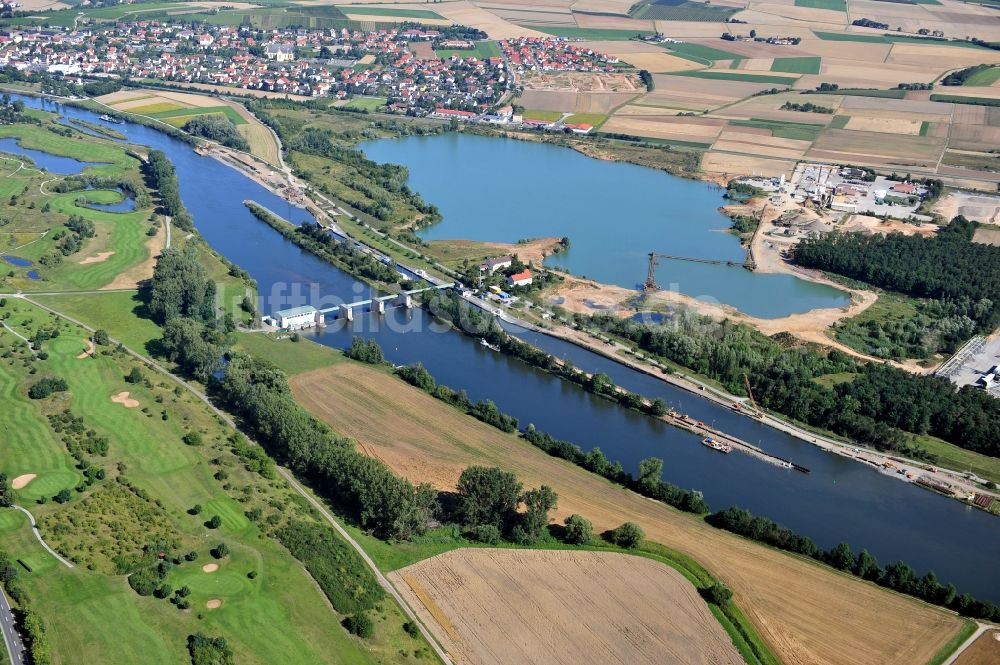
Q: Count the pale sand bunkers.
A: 6